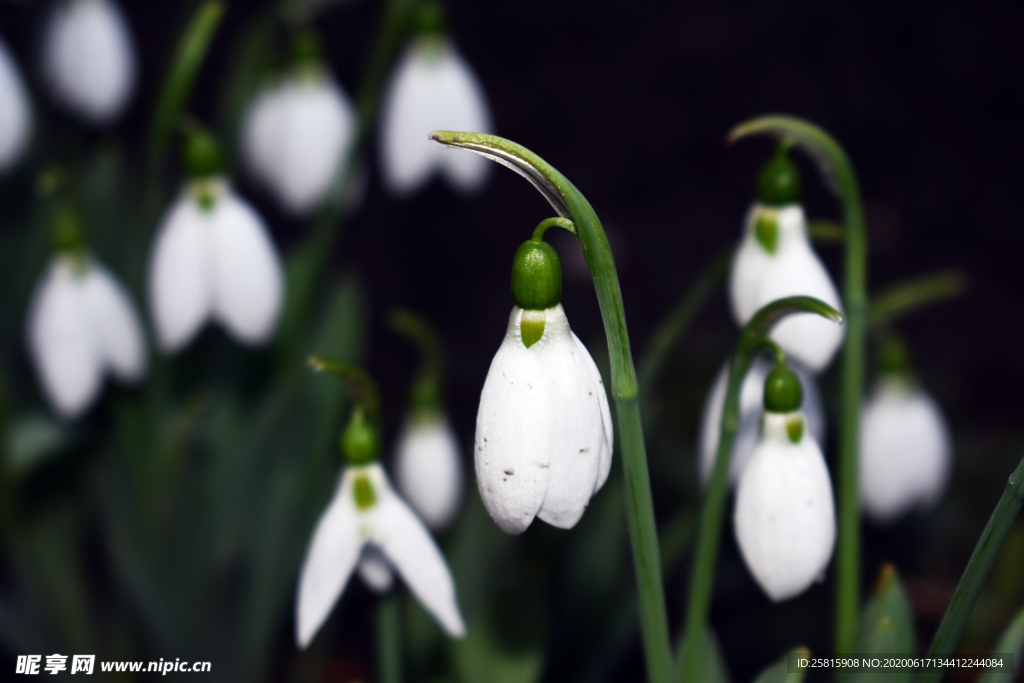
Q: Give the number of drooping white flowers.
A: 13